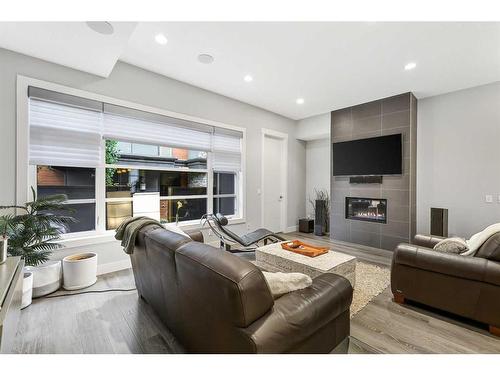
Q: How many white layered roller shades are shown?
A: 3